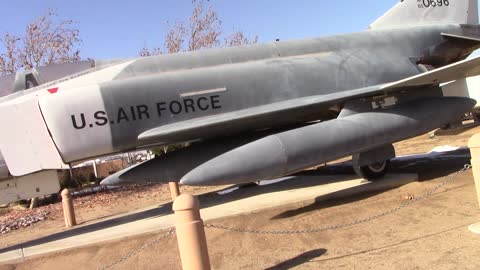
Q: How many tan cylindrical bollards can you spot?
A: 4